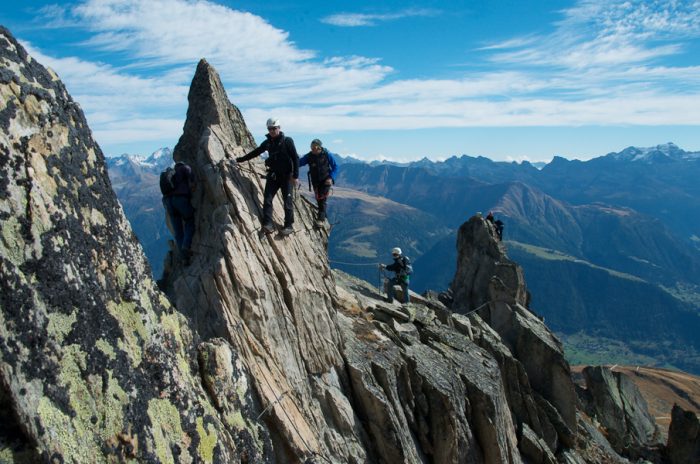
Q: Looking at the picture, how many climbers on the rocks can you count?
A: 6